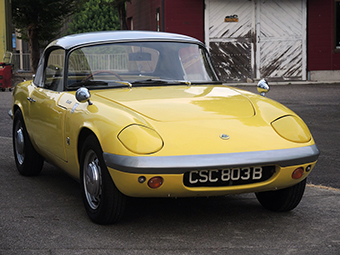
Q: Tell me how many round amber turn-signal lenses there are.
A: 2